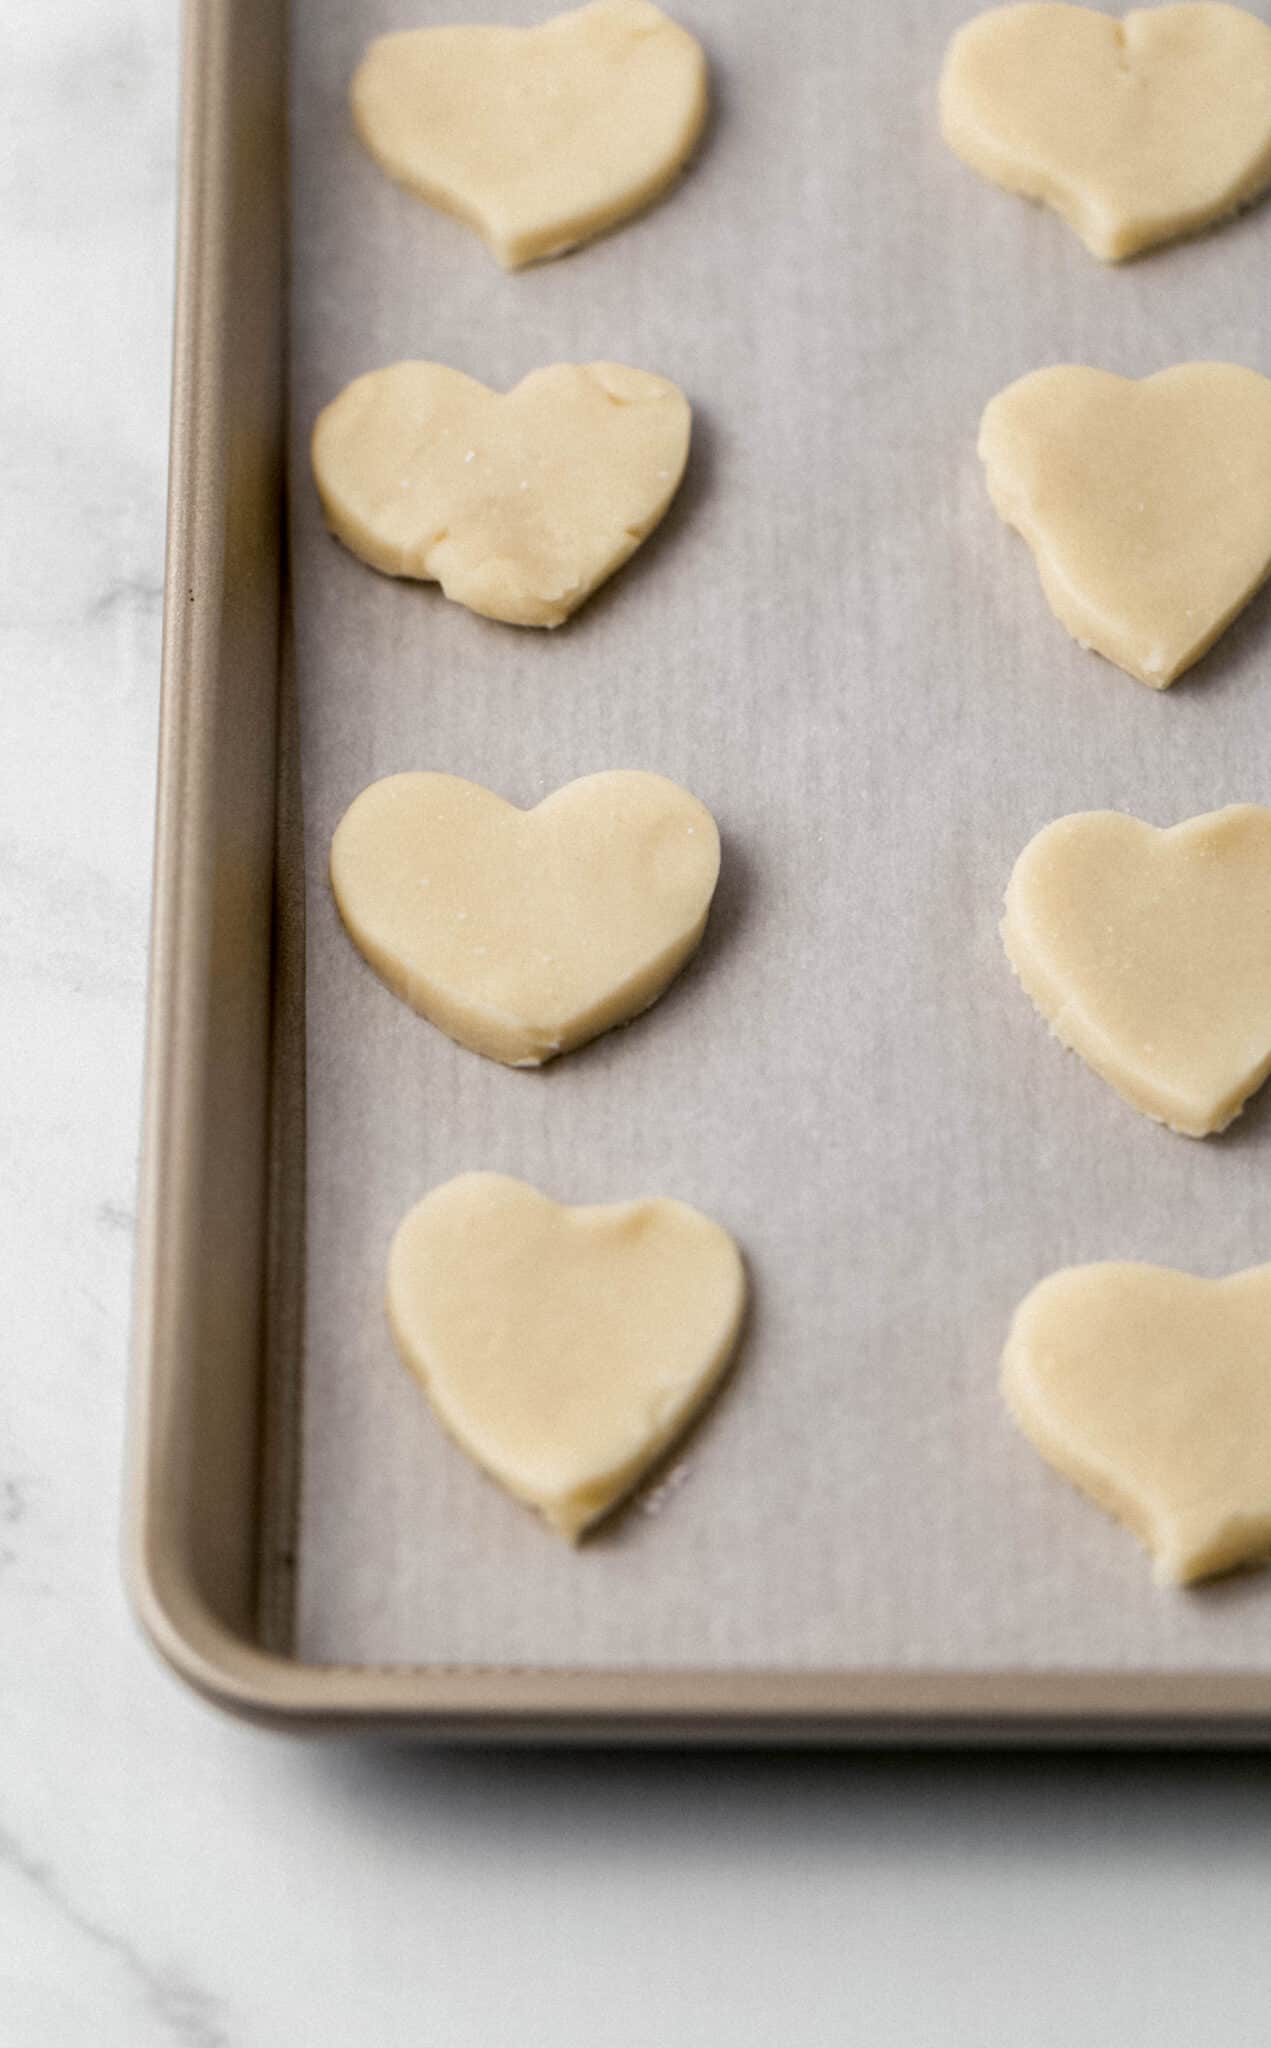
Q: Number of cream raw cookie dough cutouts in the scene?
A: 8